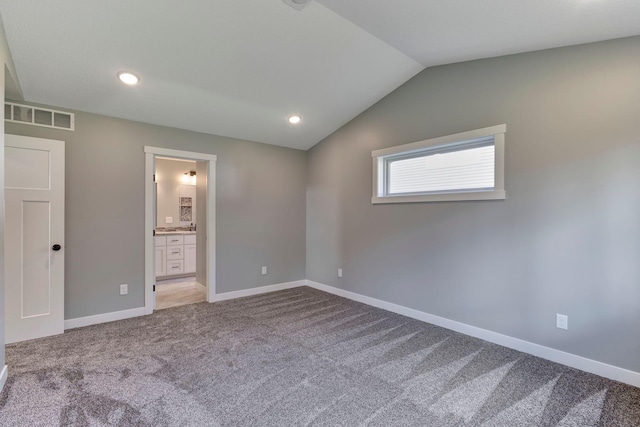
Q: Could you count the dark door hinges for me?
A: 3